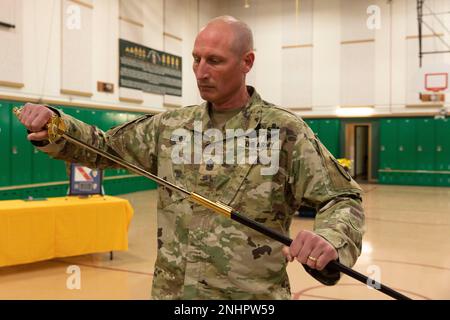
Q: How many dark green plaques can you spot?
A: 1